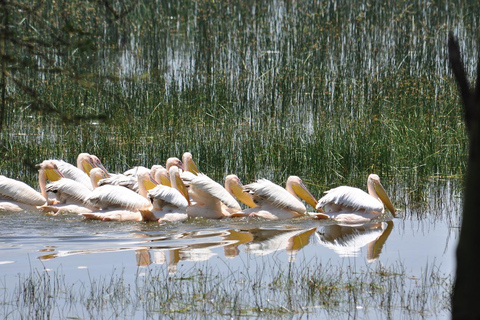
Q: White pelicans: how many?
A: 13